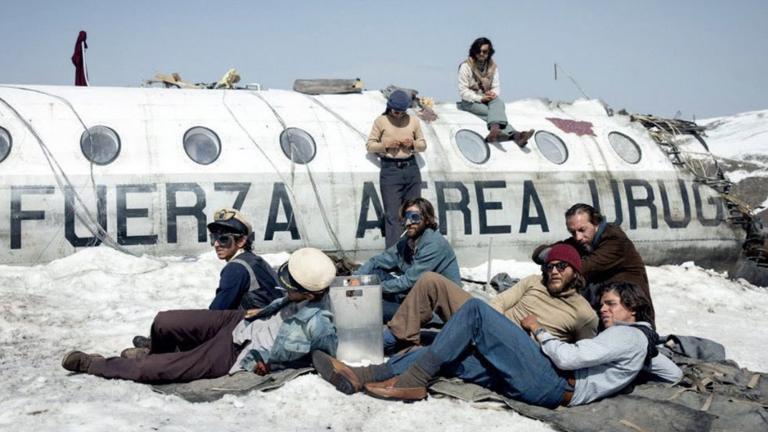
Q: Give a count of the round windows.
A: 7